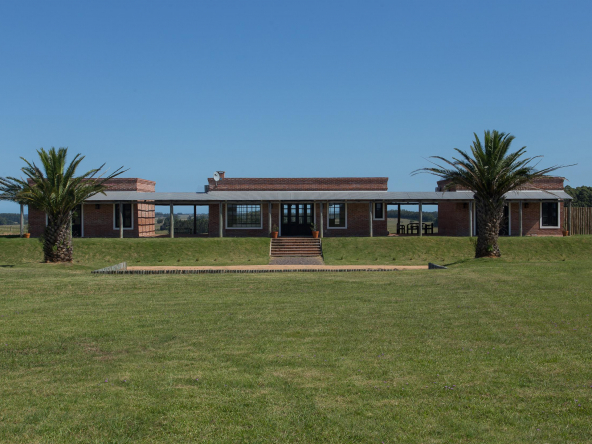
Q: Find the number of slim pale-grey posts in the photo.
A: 12